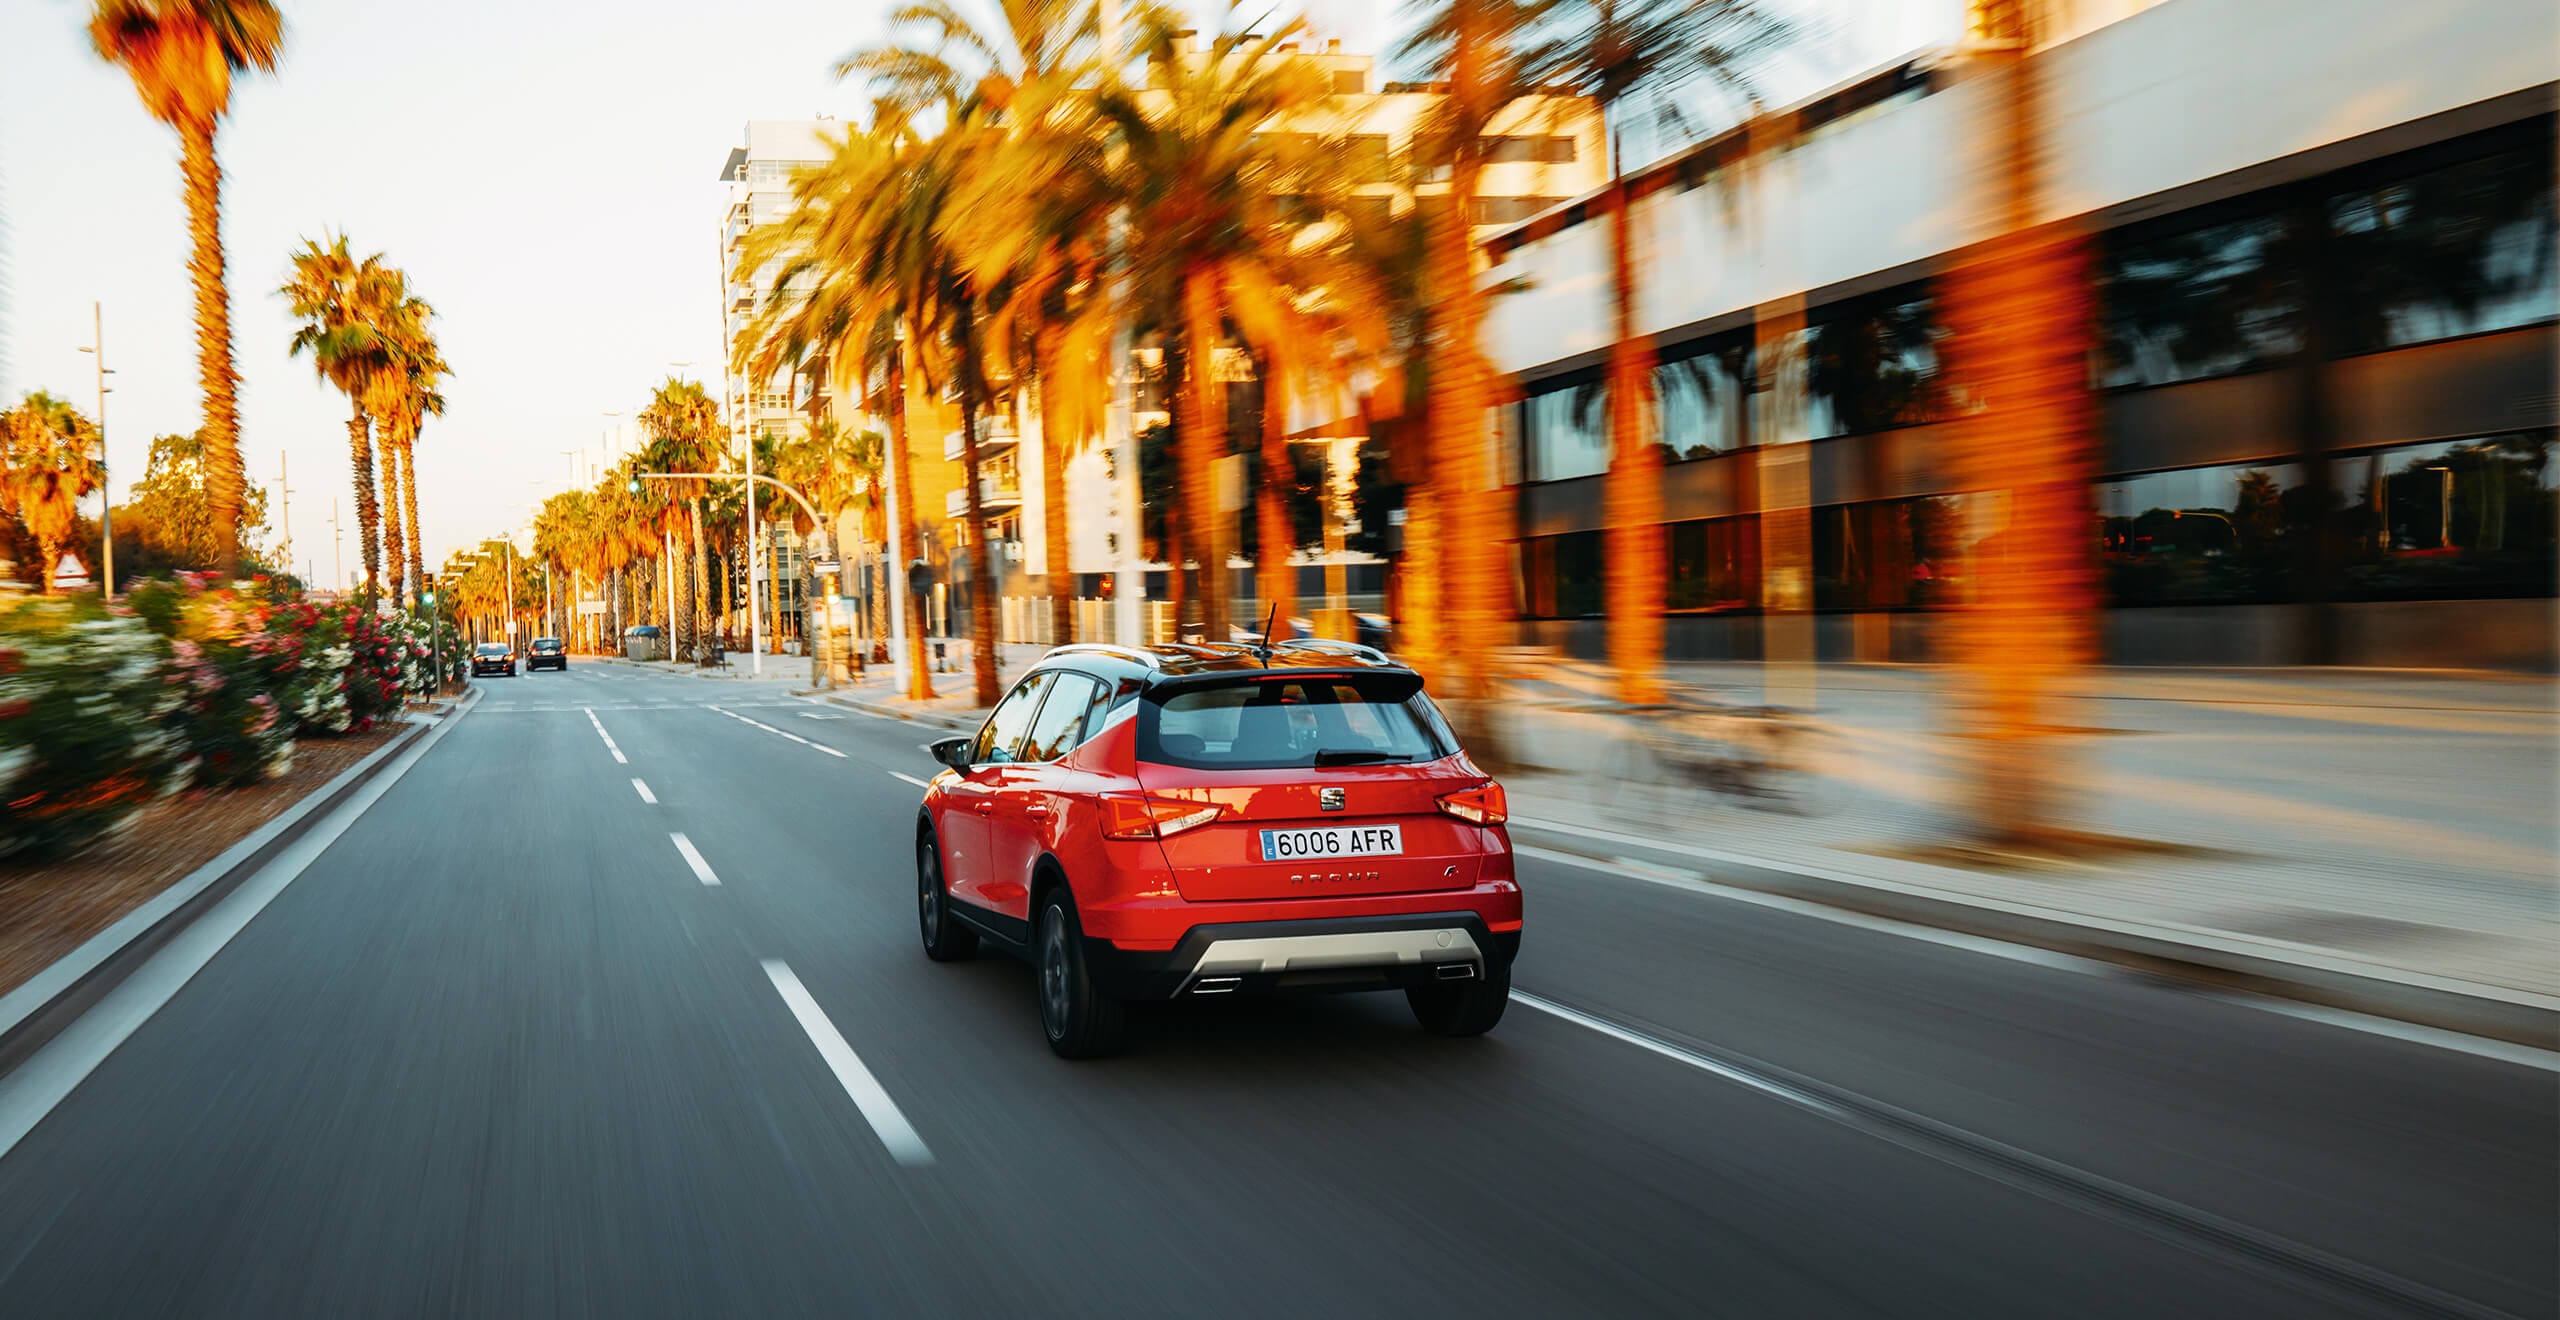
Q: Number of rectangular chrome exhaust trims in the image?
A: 2